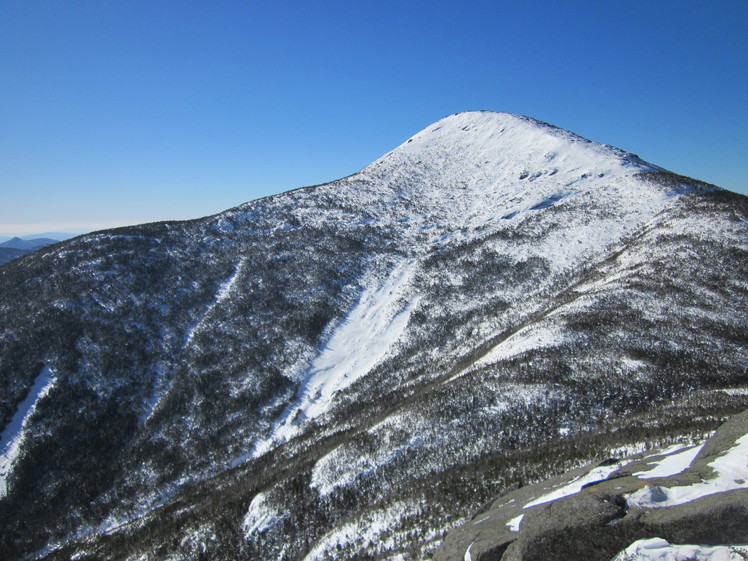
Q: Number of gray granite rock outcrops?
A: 1